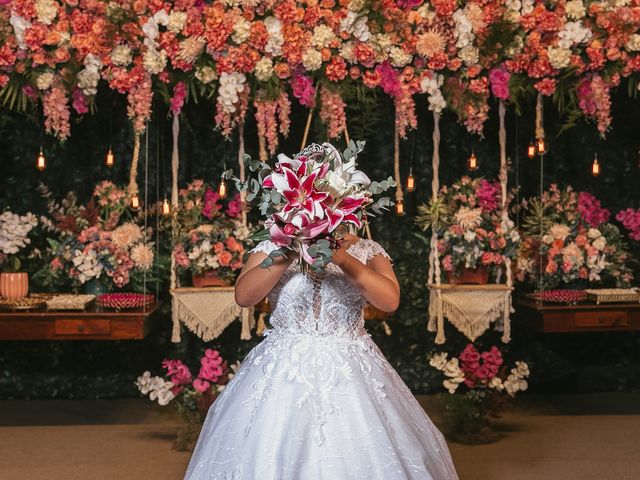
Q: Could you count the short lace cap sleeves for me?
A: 2